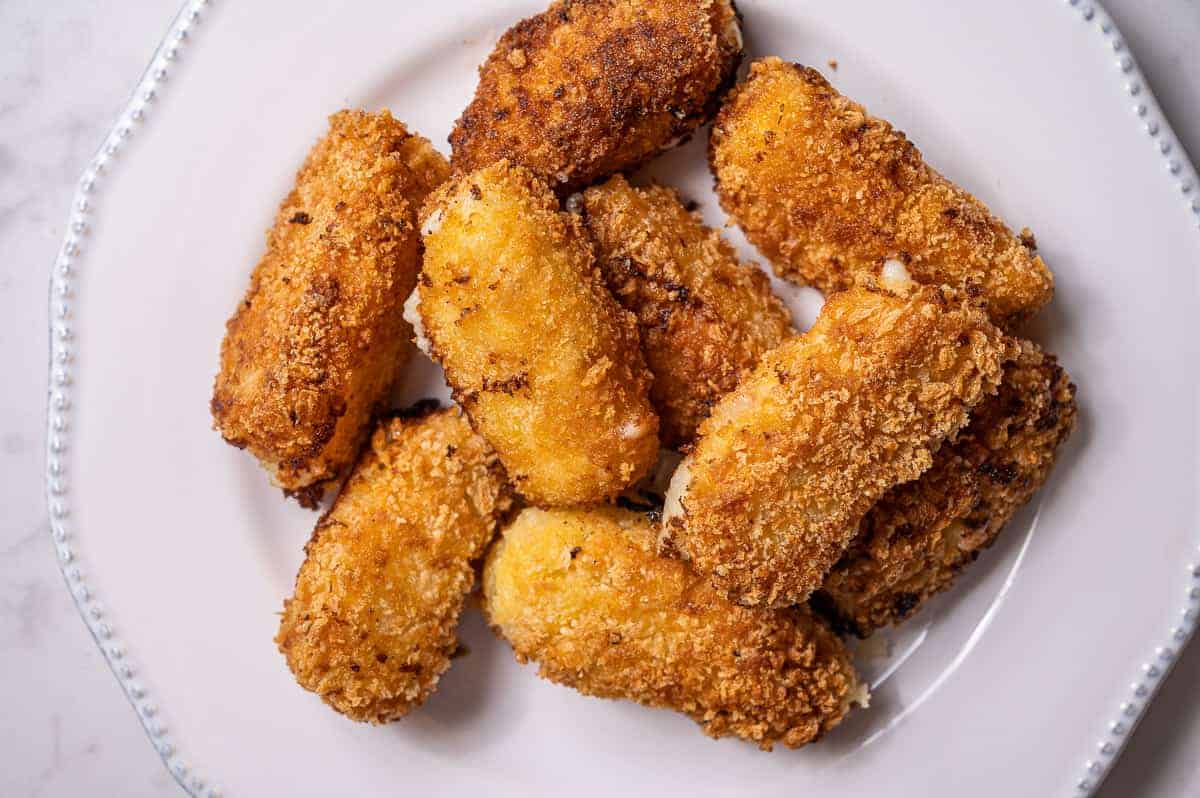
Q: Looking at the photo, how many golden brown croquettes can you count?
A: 9